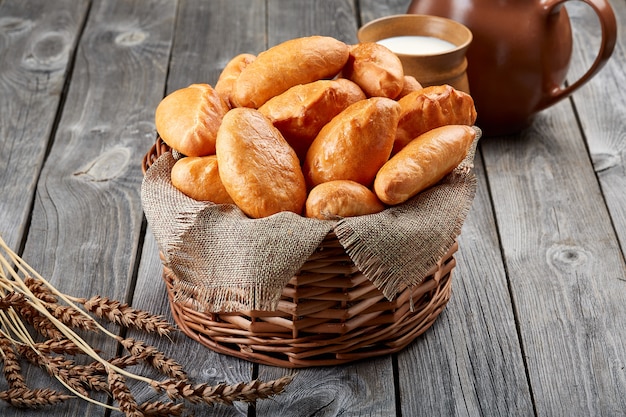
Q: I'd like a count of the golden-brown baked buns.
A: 12